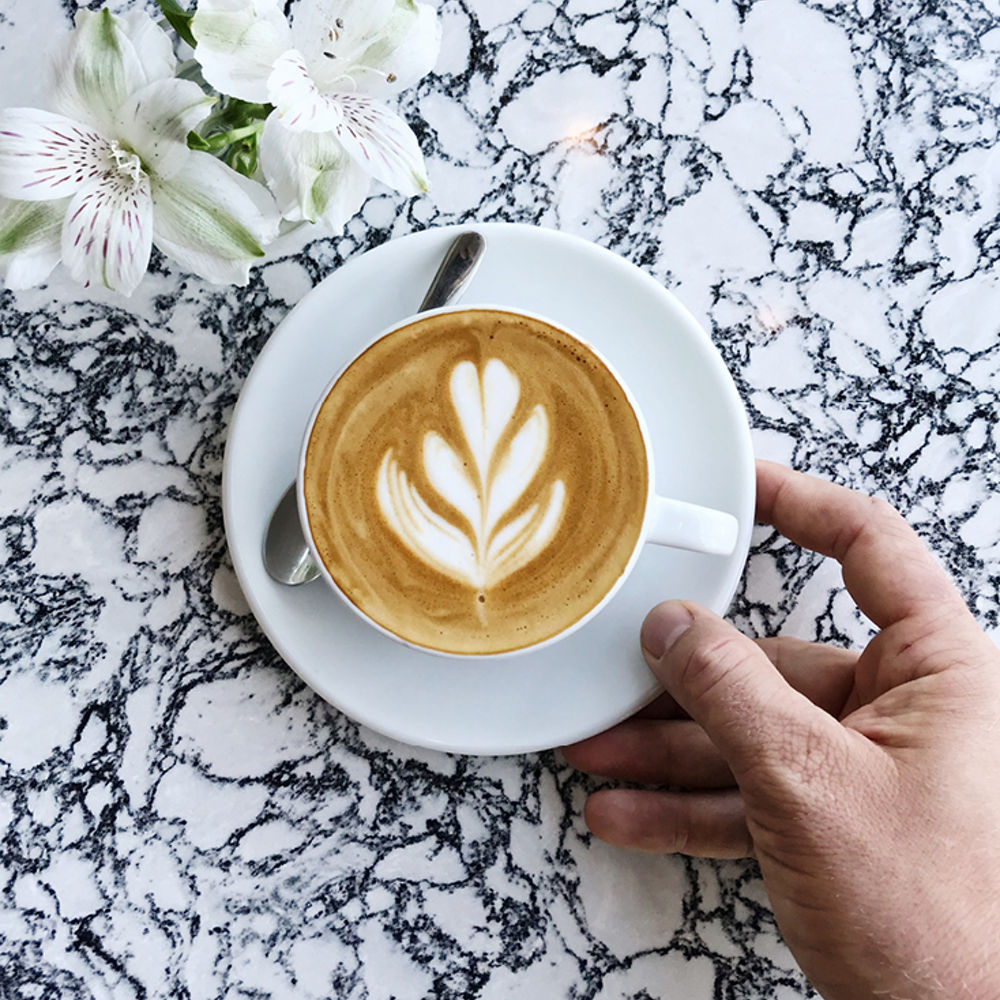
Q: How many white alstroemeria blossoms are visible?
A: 2